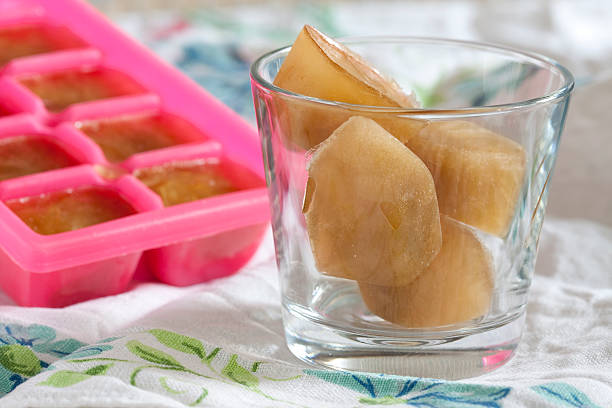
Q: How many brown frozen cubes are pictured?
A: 4